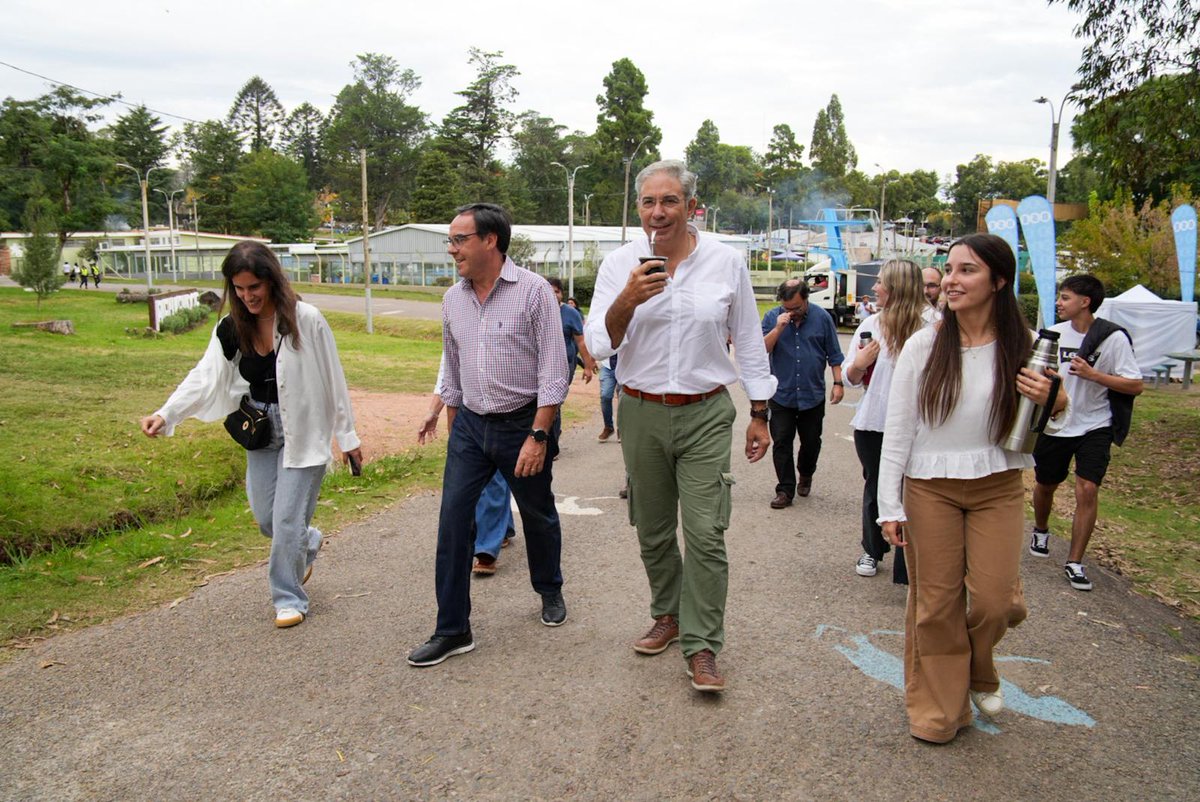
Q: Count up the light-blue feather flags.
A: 3